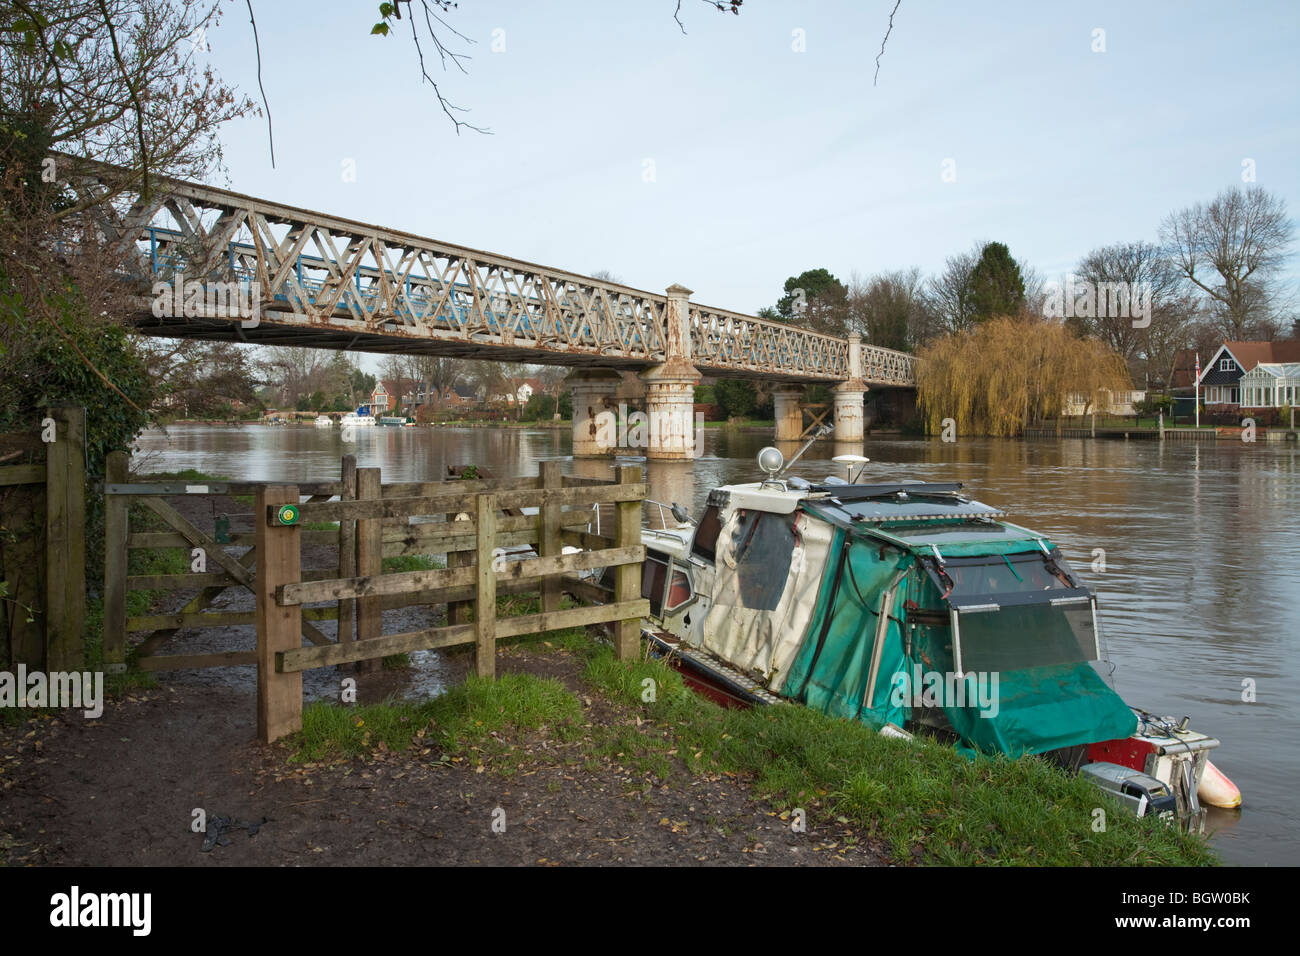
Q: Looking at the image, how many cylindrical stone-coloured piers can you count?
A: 4